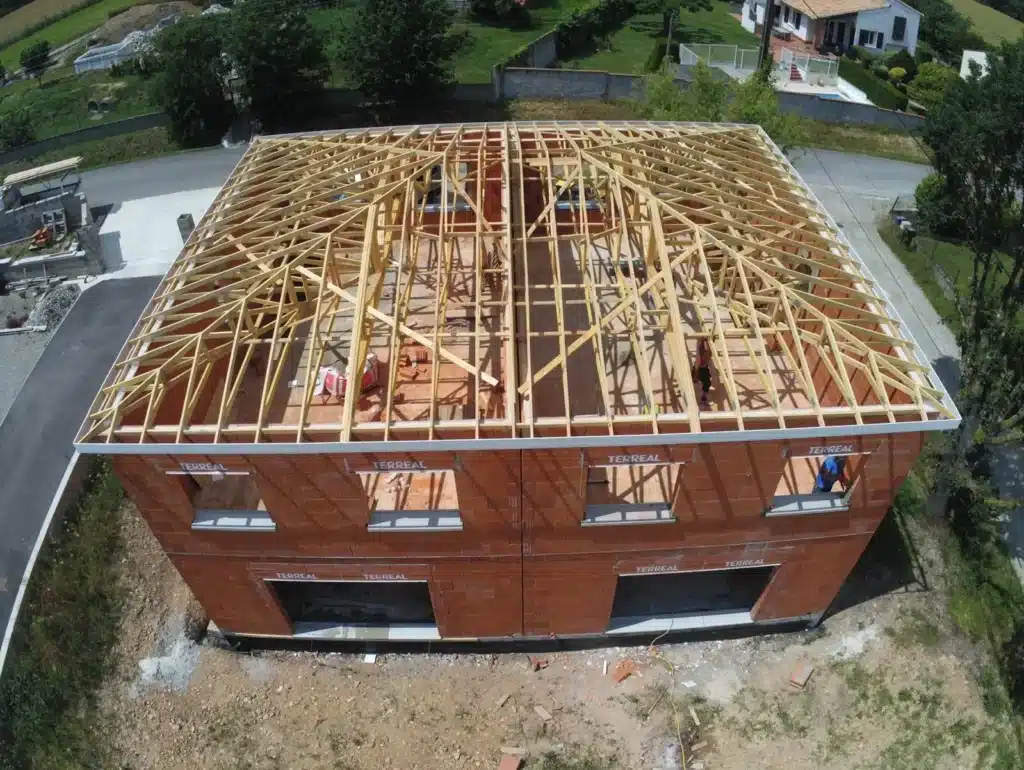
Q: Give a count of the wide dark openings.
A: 2